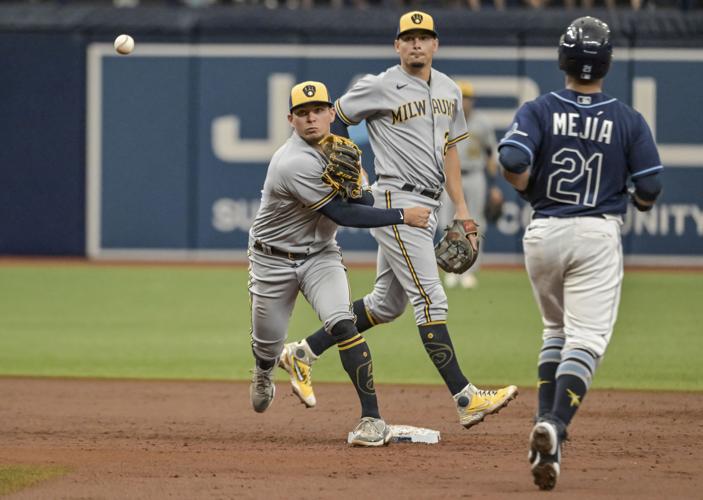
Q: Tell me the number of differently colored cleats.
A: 3